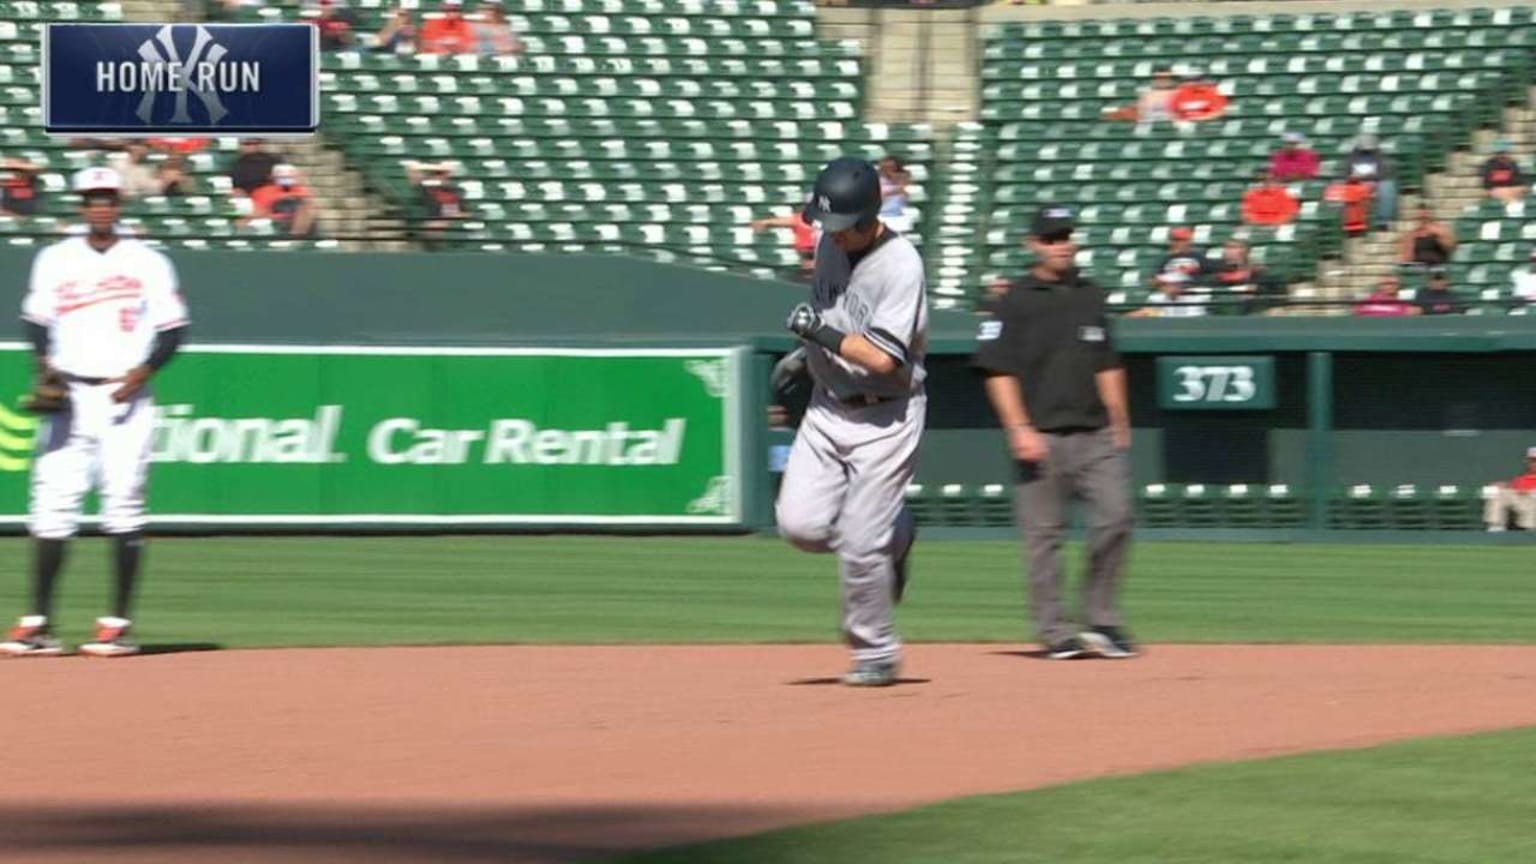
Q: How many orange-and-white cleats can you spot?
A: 2